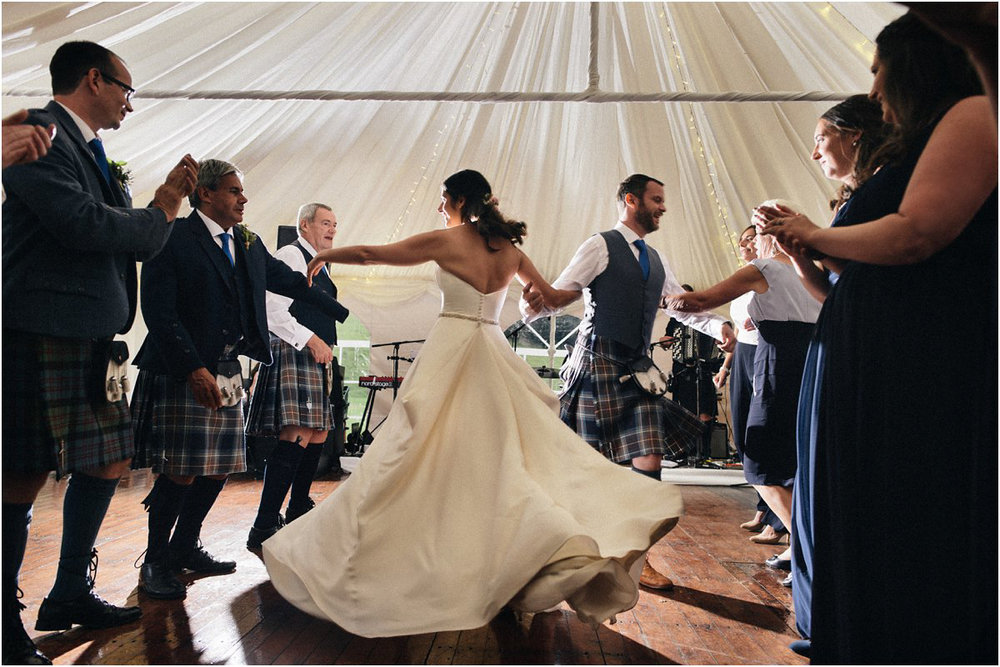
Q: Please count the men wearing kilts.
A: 4